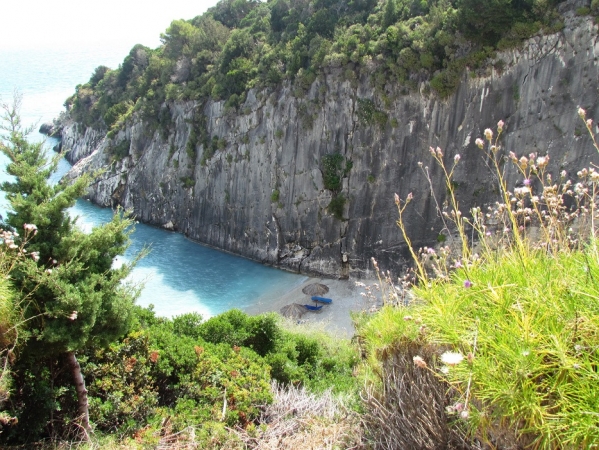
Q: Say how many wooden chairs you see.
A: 0